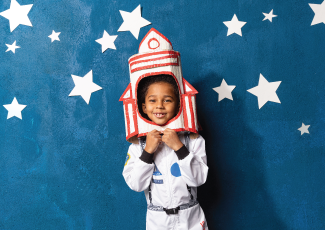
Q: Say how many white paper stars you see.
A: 13